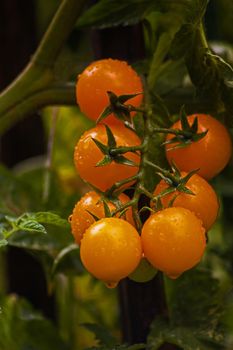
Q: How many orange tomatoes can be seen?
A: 7